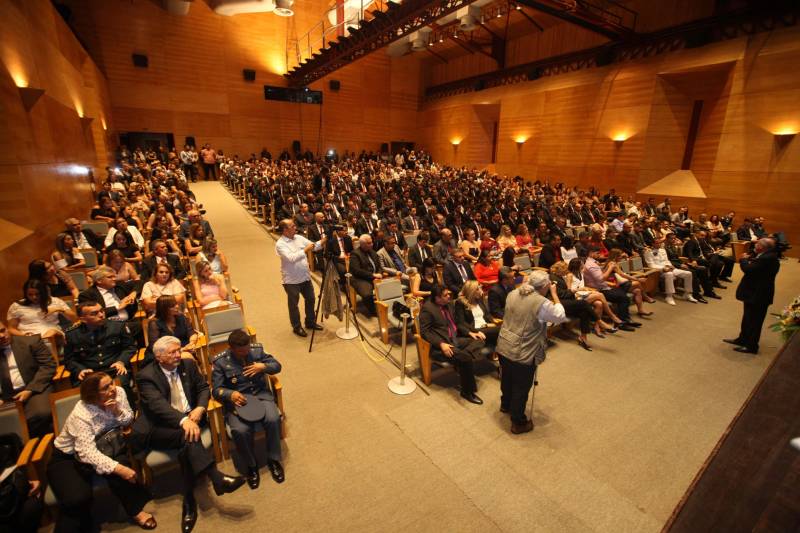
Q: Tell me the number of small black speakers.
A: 3